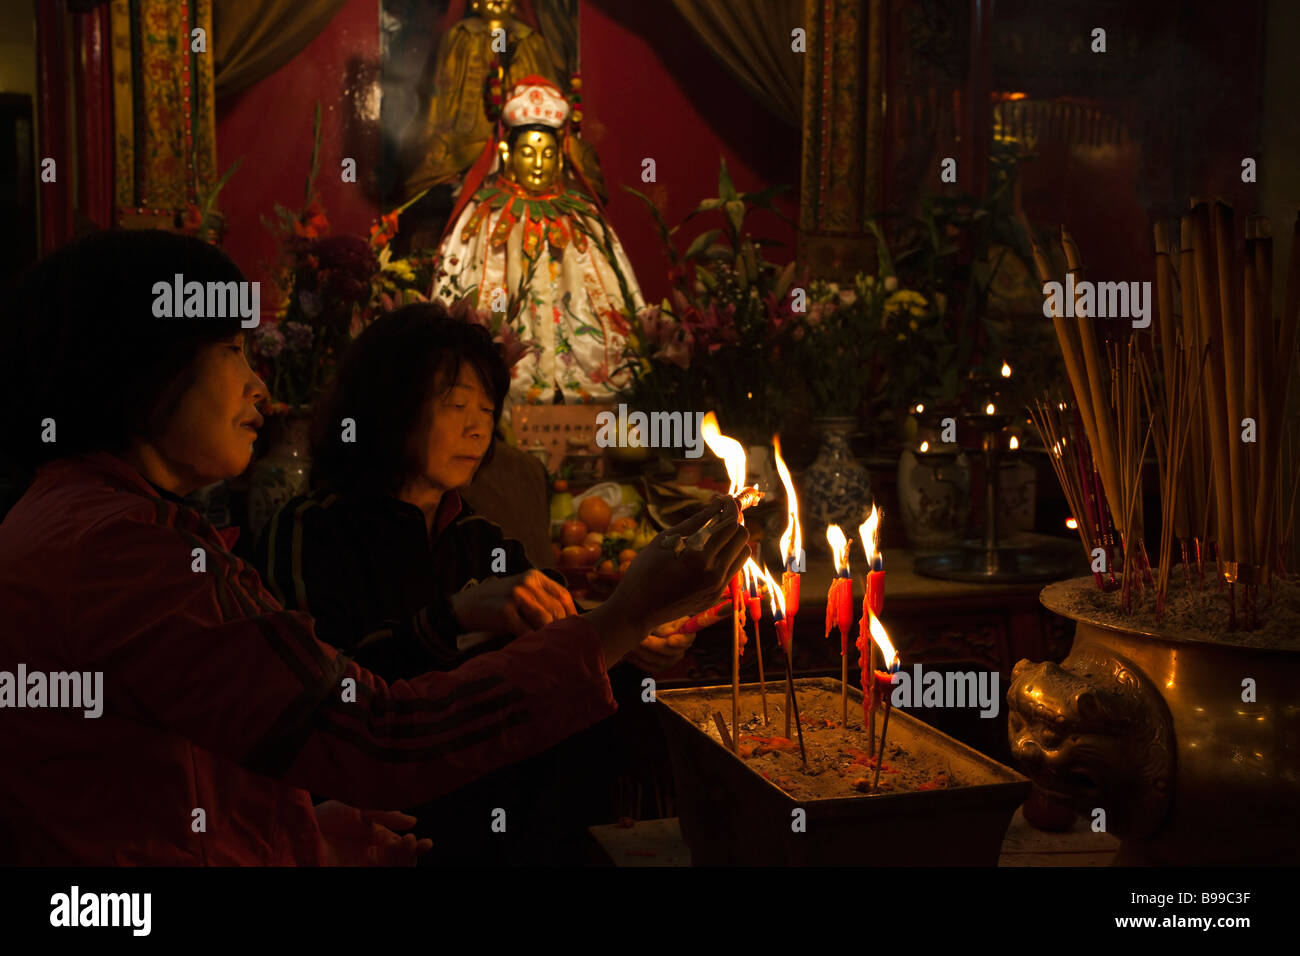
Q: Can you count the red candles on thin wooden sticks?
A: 7